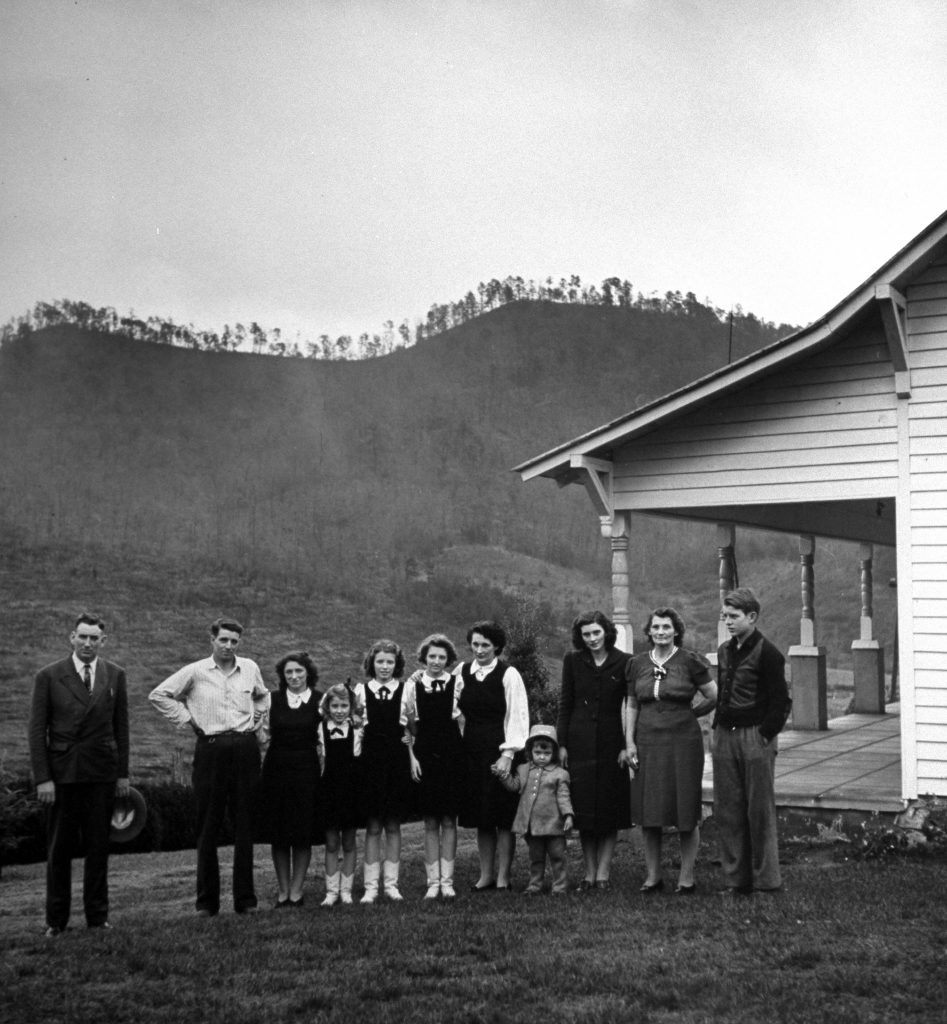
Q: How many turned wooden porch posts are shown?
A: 4